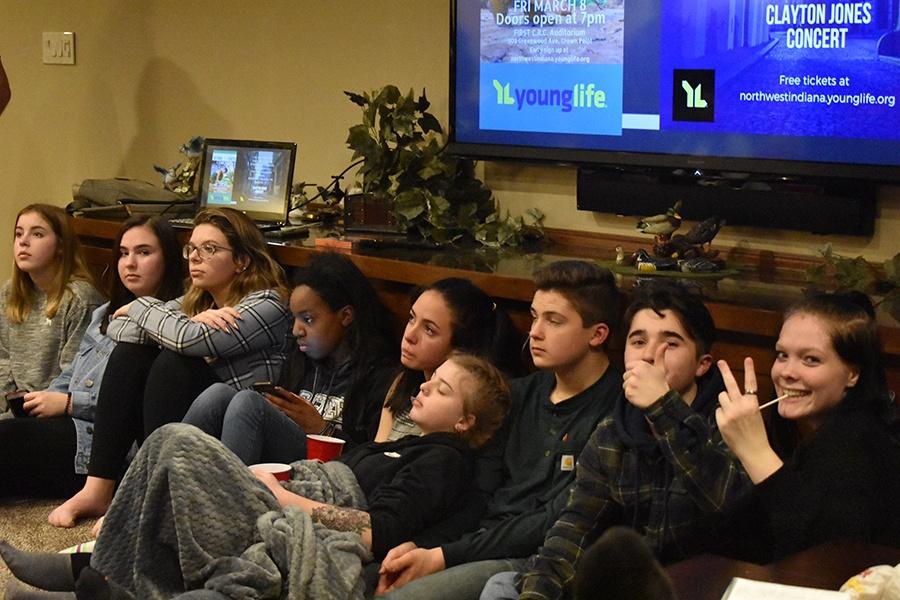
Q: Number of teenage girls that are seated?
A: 7